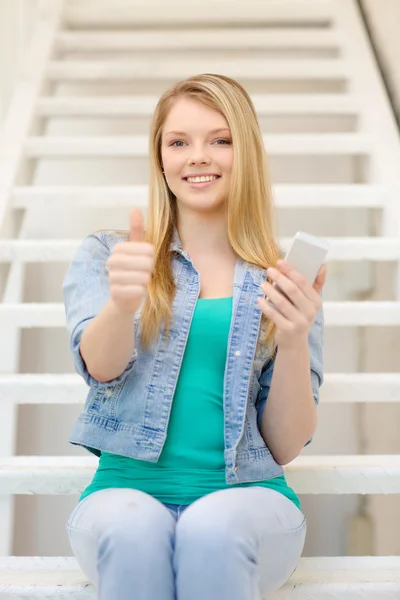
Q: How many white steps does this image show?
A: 11